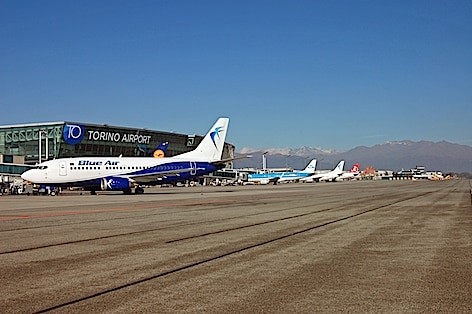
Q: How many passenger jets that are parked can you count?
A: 5